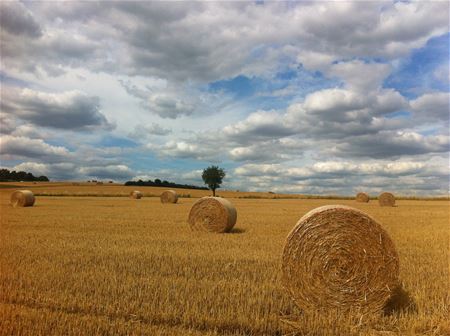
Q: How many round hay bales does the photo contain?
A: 7